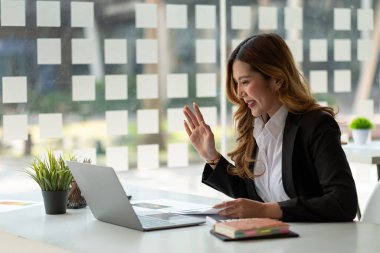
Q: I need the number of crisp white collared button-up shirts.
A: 1